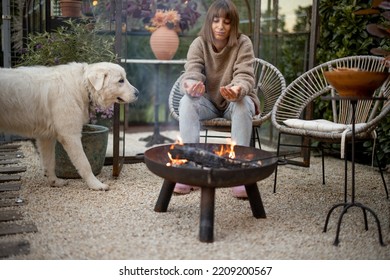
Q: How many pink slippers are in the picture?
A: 2